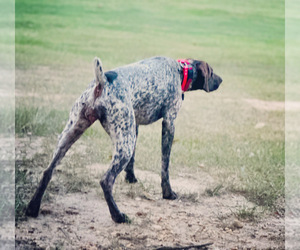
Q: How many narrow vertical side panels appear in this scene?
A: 2